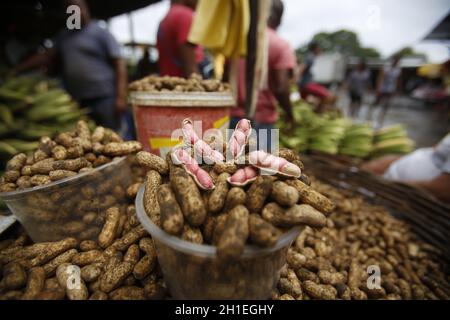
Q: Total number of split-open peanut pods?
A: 5